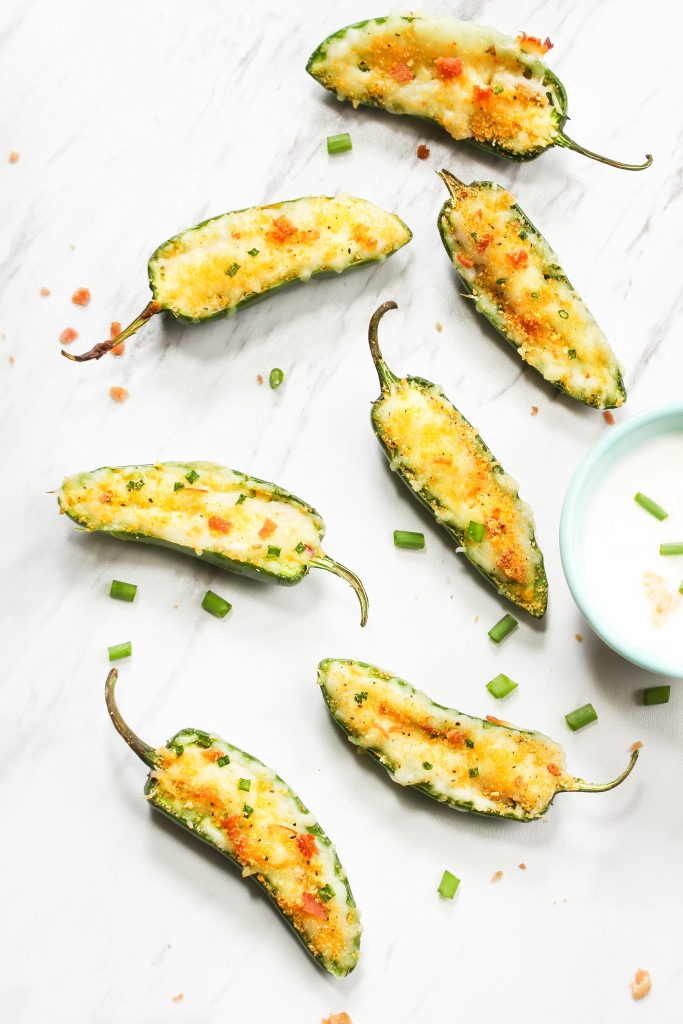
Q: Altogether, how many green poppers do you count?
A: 7